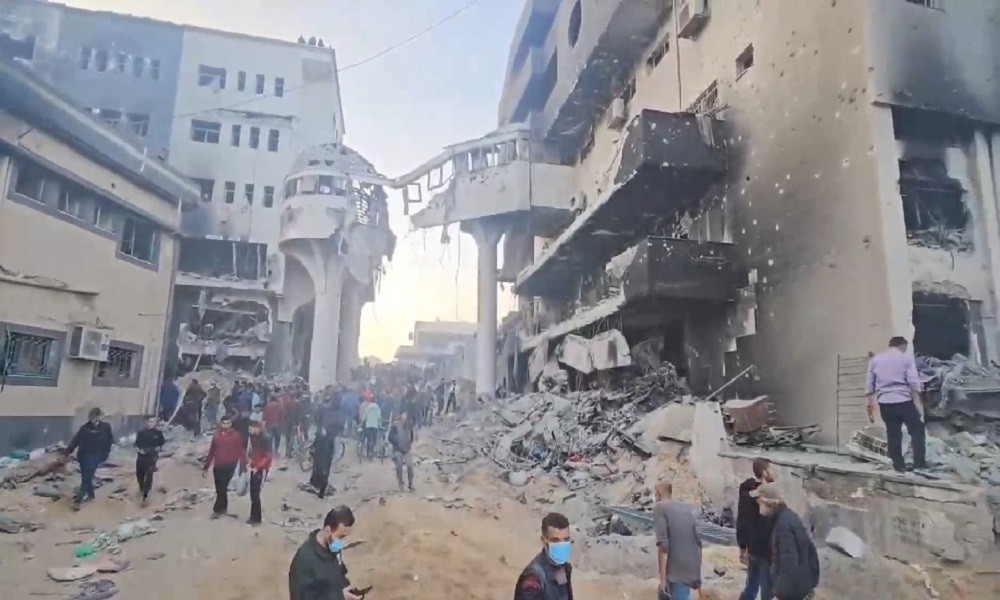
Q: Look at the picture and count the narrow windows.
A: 14